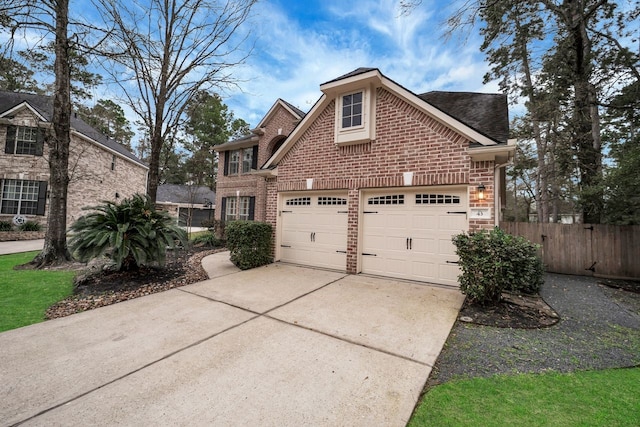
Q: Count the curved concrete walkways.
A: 1